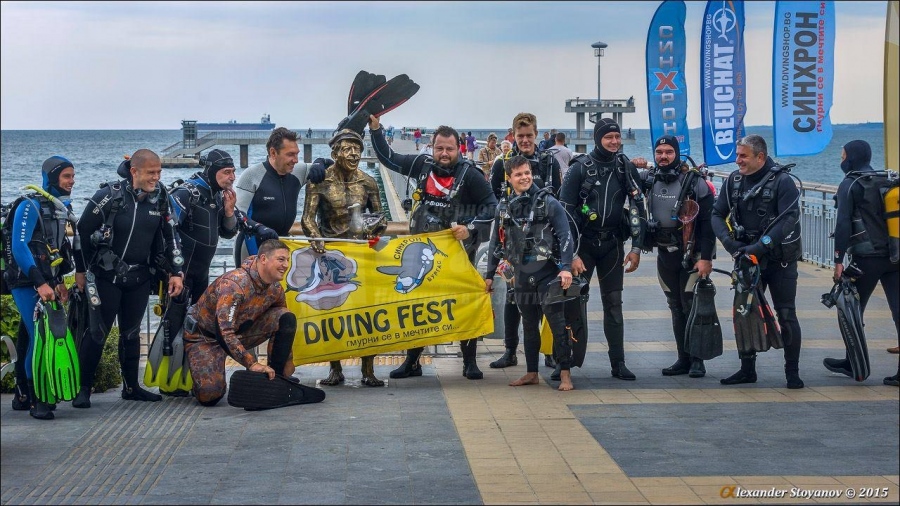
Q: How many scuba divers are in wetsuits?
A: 12